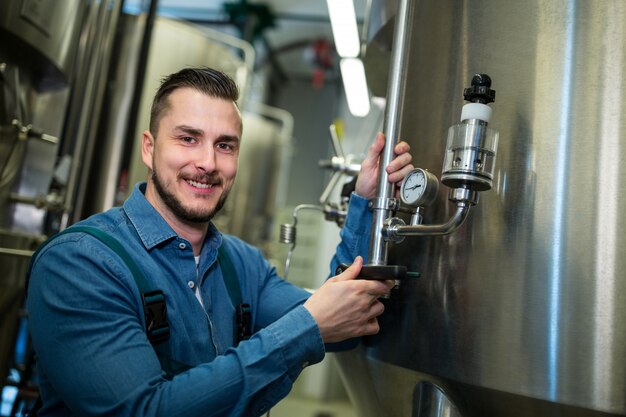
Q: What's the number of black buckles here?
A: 2